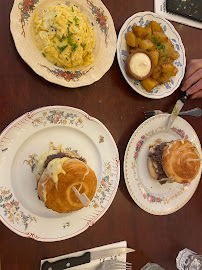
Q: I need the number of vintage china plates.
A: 4